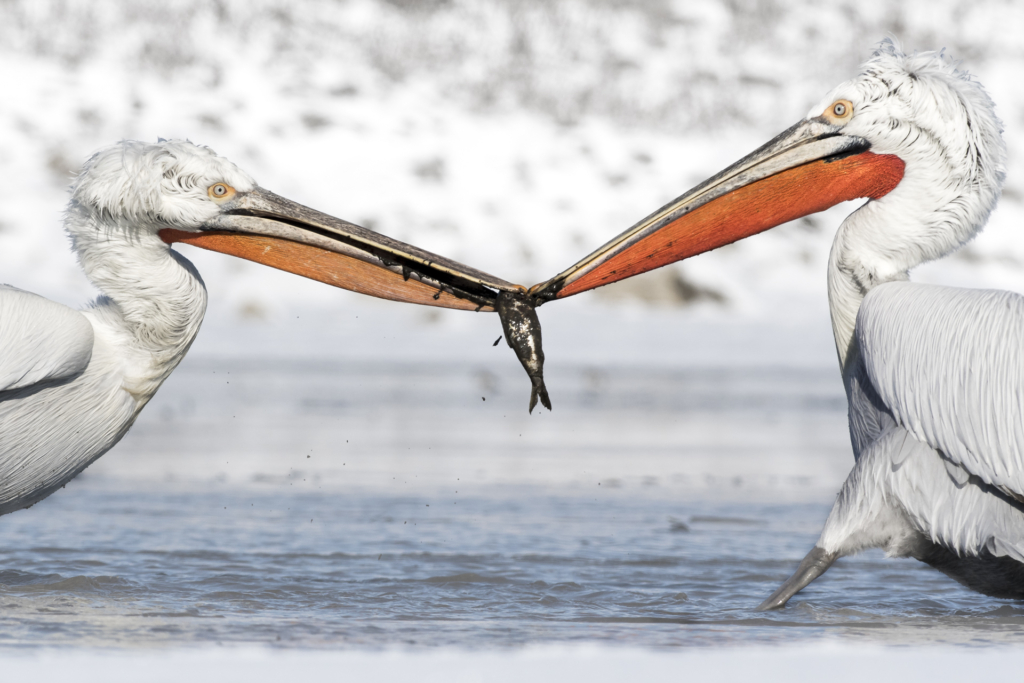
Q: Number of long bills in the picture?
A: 2